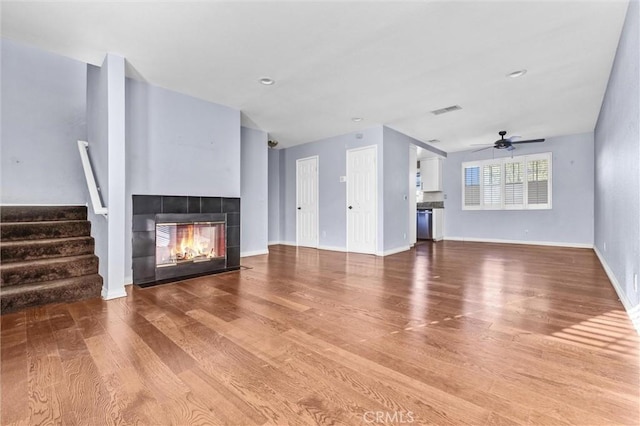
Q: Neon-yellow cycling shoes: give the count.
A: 0